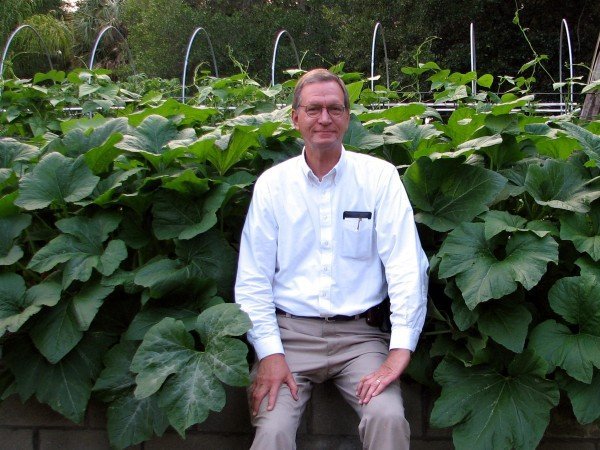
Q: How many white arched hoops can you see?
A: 7